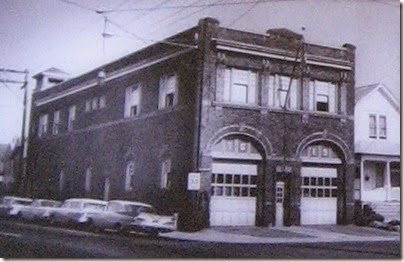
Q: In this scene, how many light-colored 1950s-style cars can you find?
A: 4